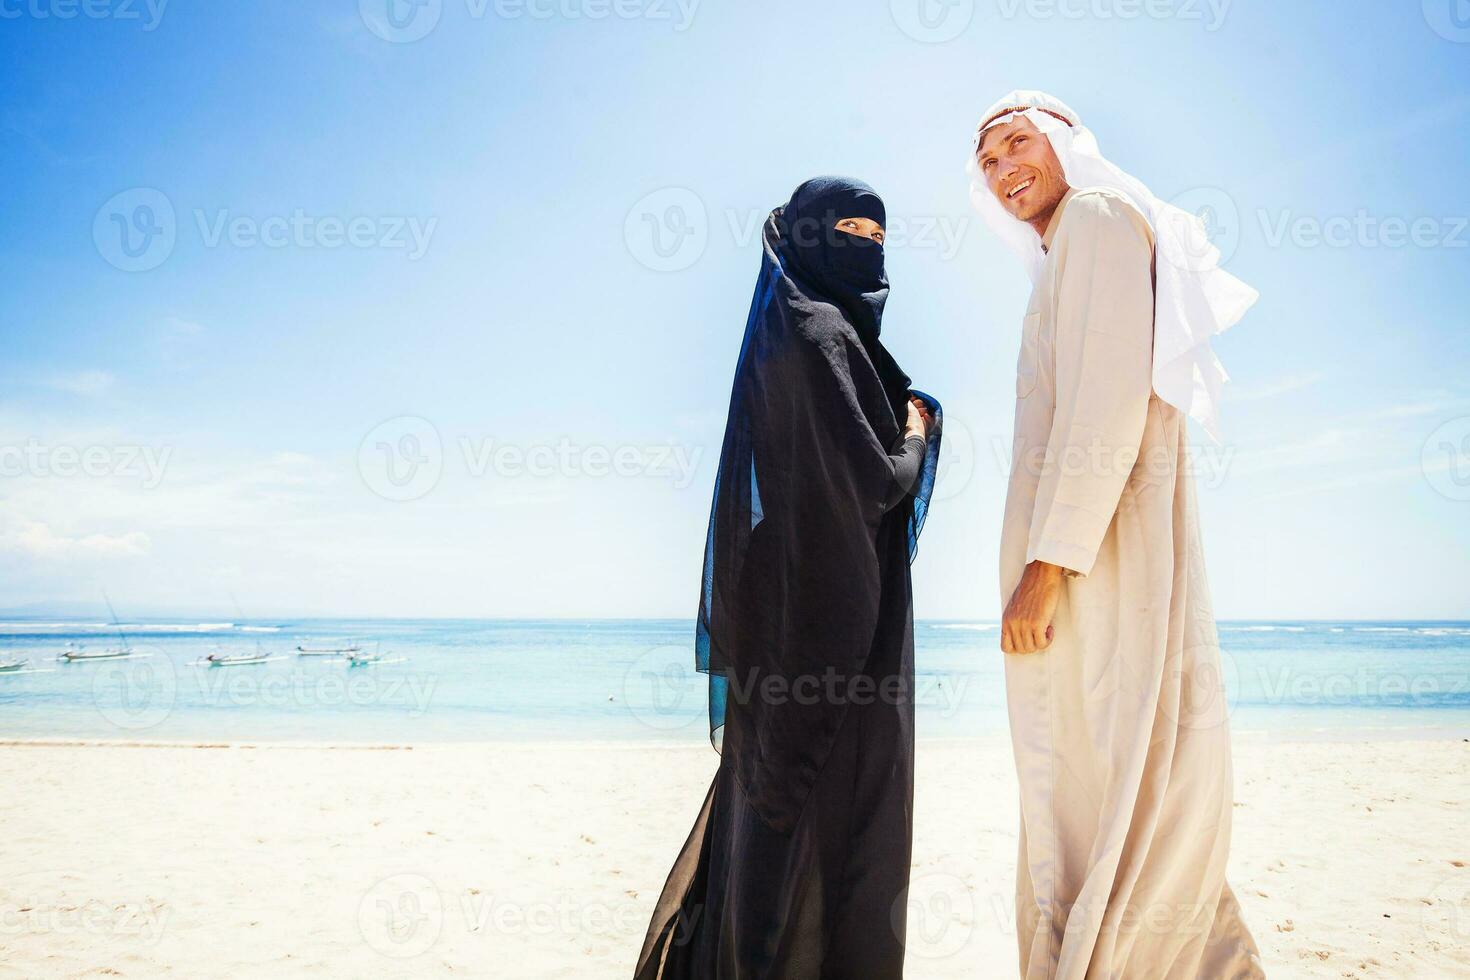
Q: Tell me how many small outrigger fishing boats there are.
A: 5